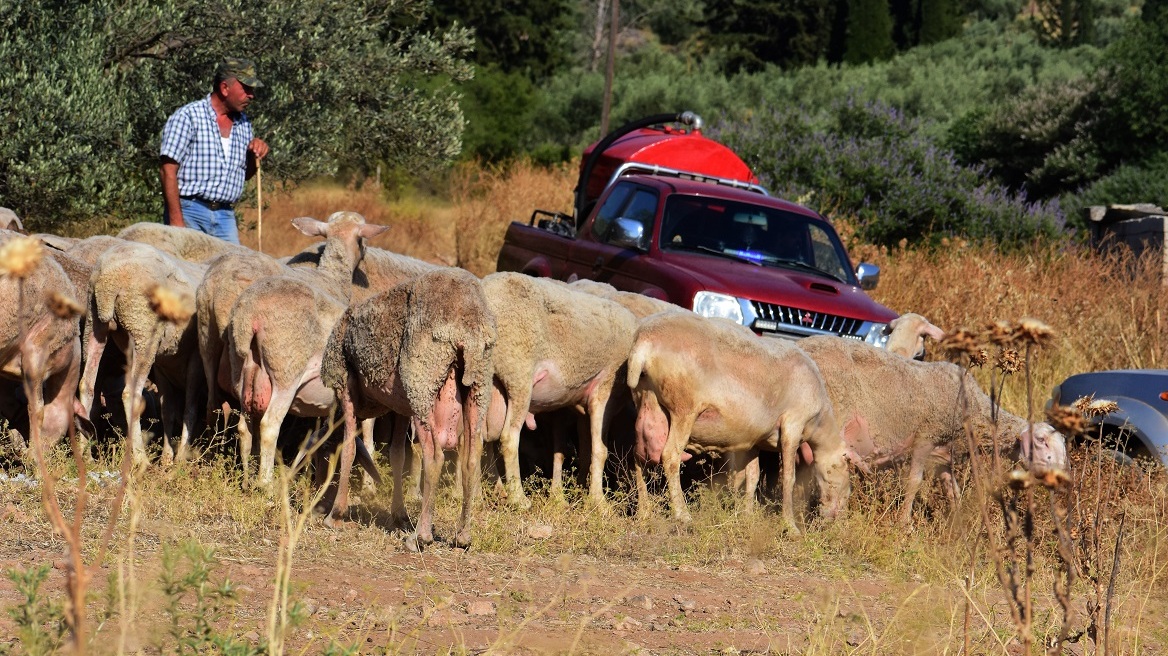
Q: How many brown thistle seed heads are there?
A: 13